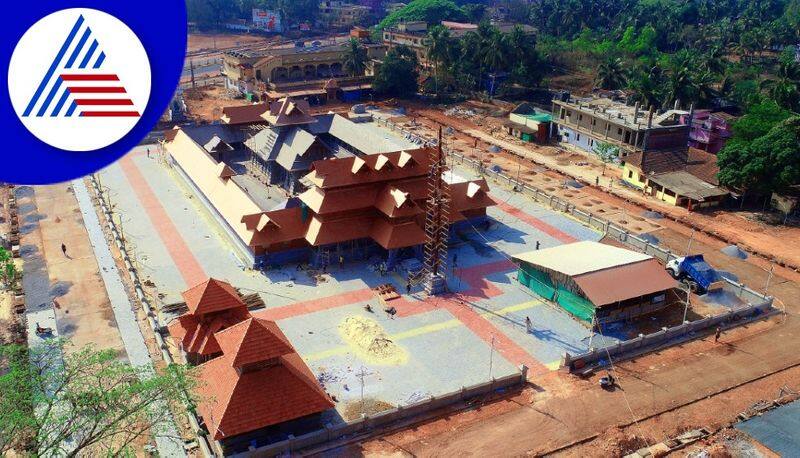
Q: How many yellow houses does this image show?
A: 1